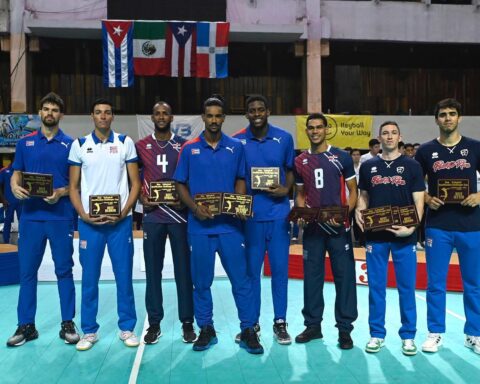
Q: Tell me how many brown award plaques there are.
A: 12